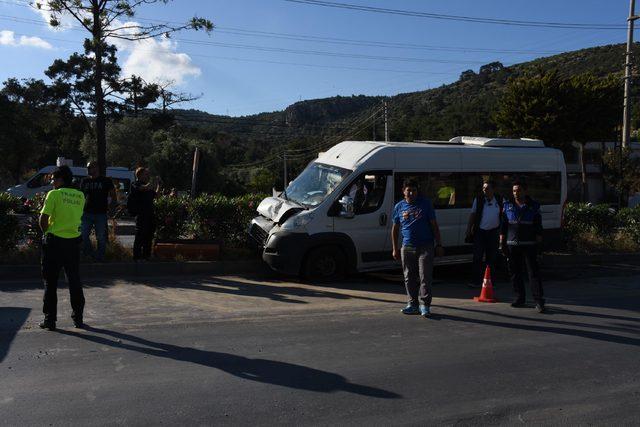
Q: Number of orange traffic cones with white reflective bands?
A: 1